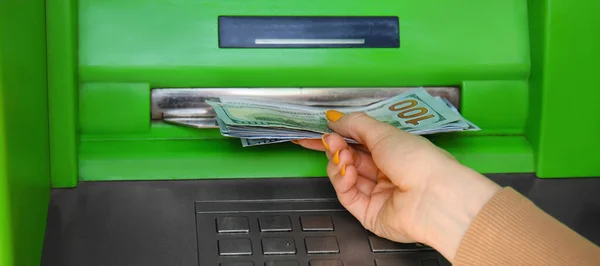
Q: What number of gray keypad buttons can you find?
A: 11